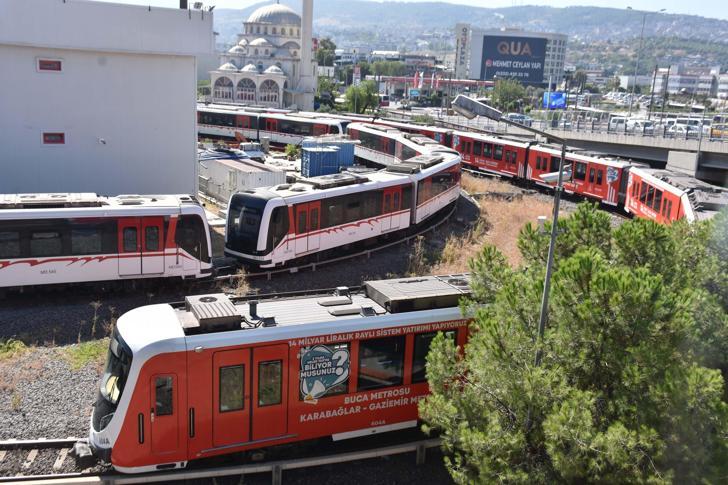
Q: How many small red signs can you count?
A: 2